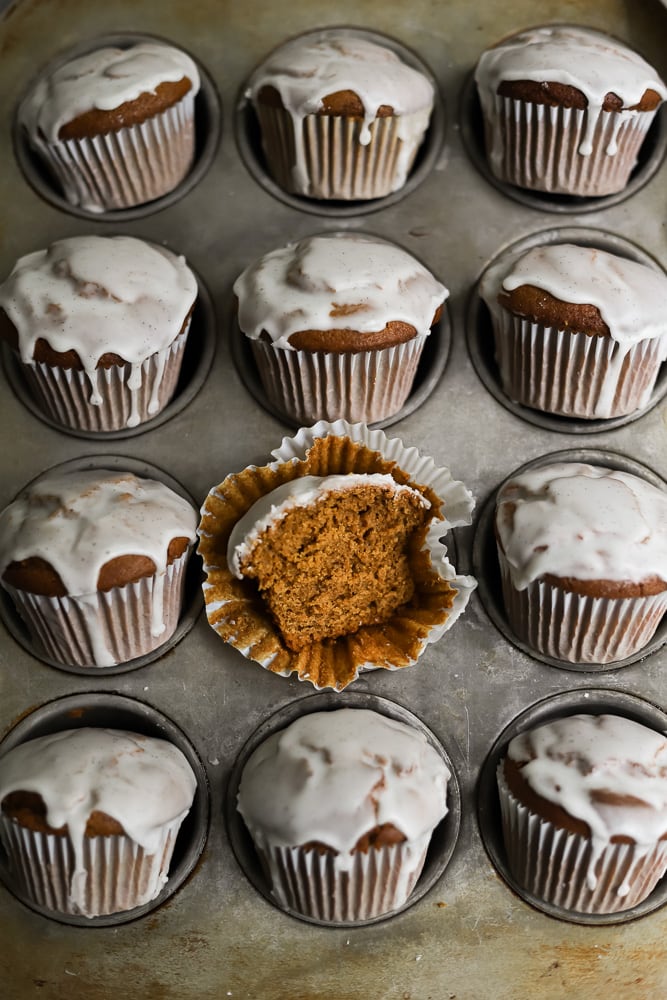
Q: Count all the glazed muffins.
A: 12